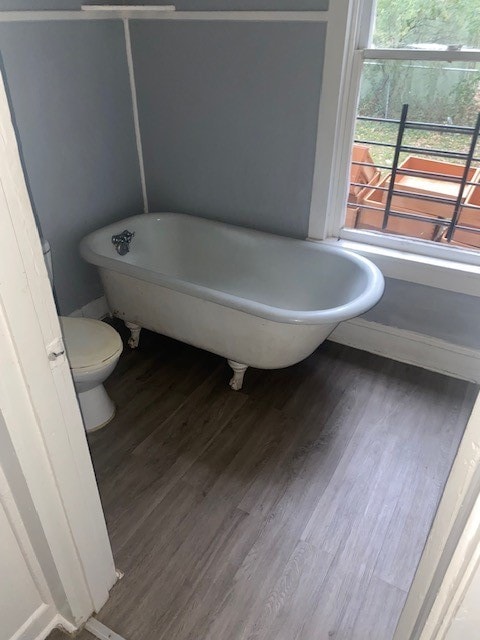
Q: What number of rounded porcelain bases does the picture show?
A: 1